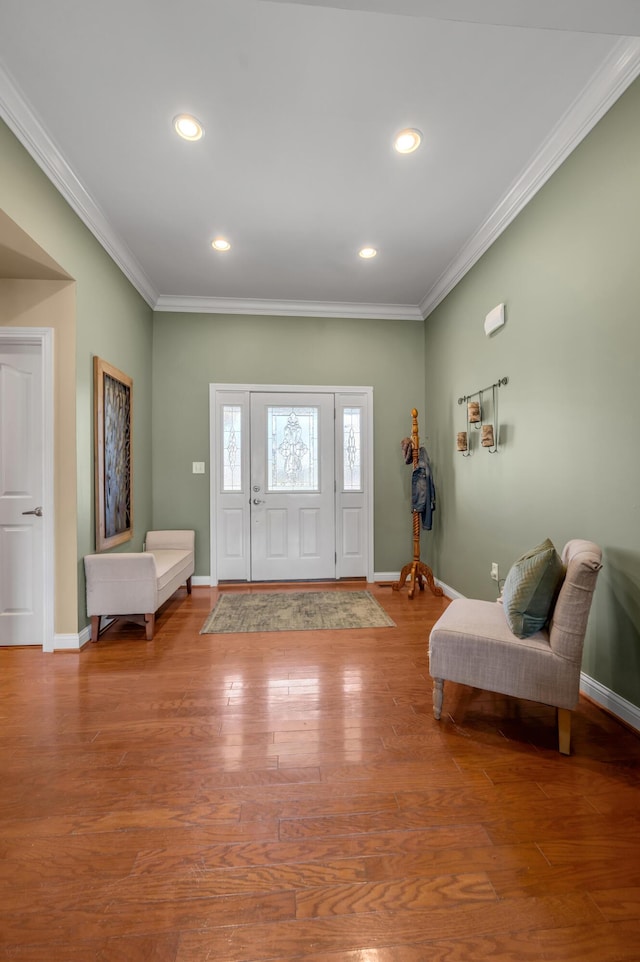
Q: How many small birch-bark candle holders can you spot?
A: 3